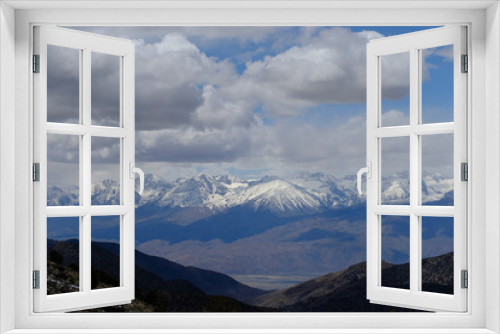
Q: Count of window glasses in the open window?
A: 12